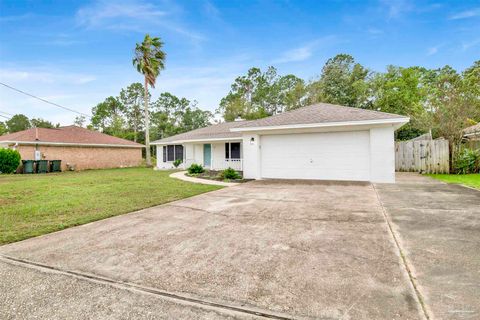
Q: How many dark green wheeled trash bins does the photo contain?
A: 3